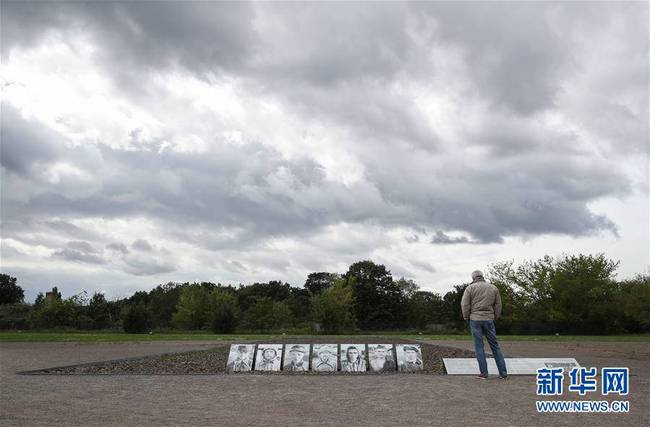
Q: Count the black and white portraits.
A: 7